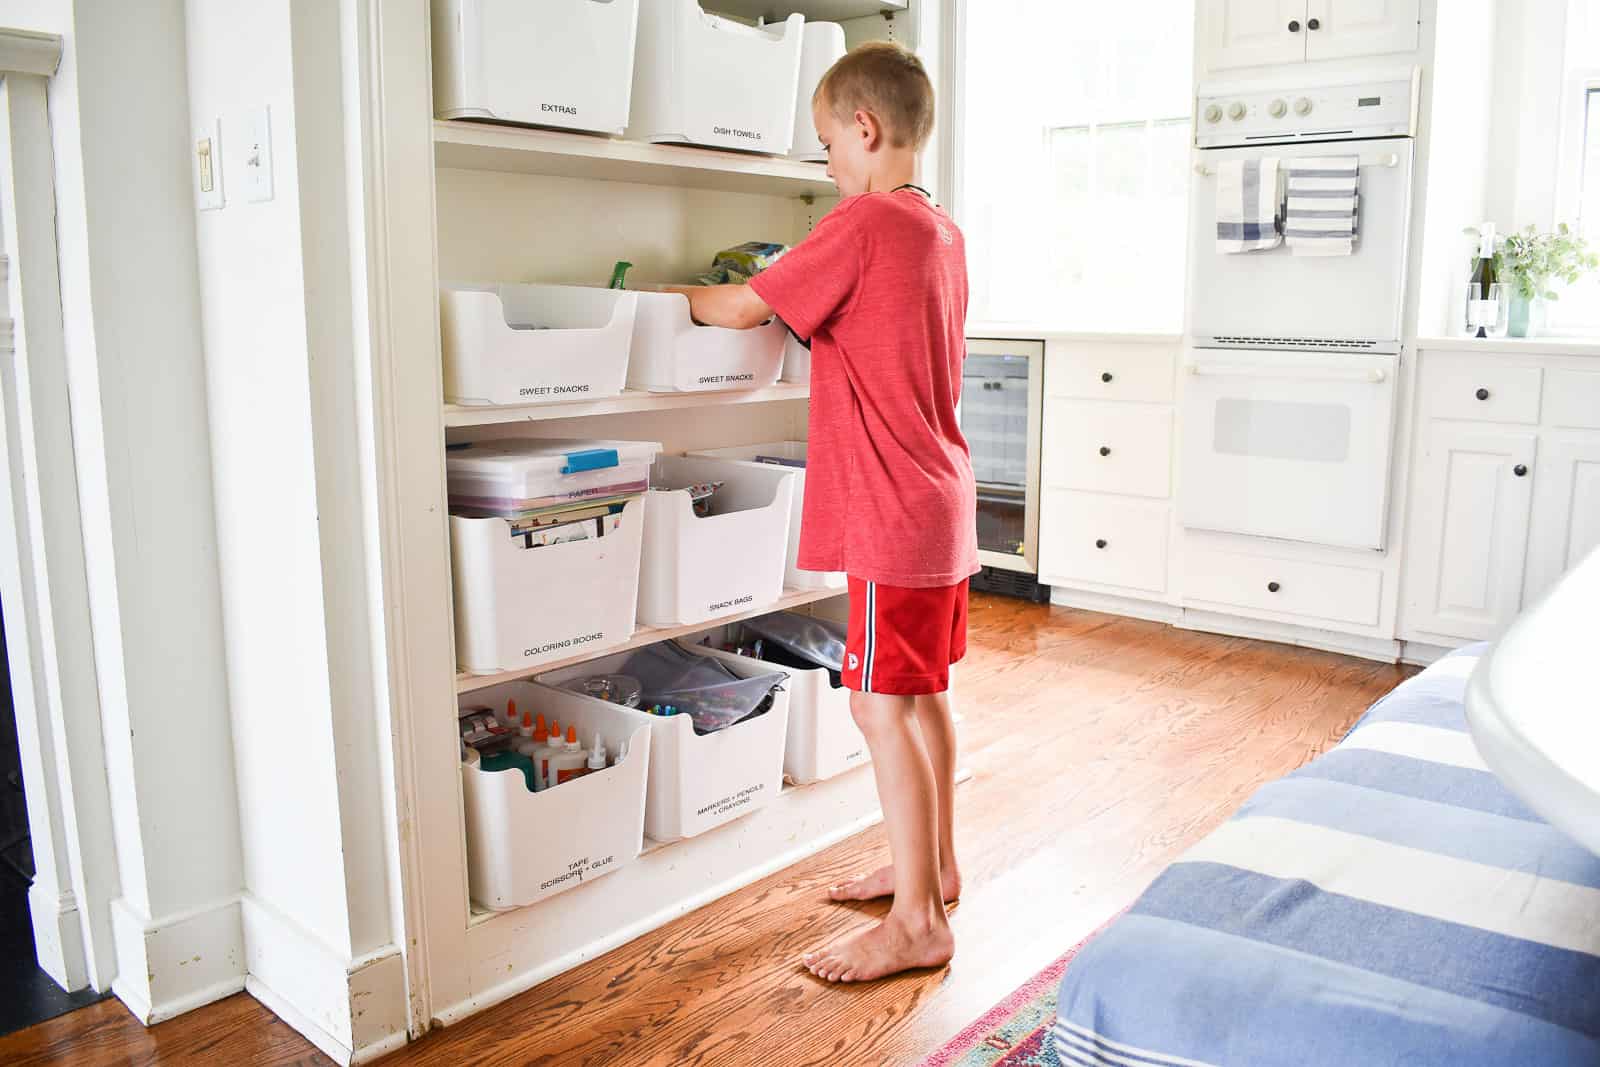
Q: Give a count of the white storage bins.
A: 12